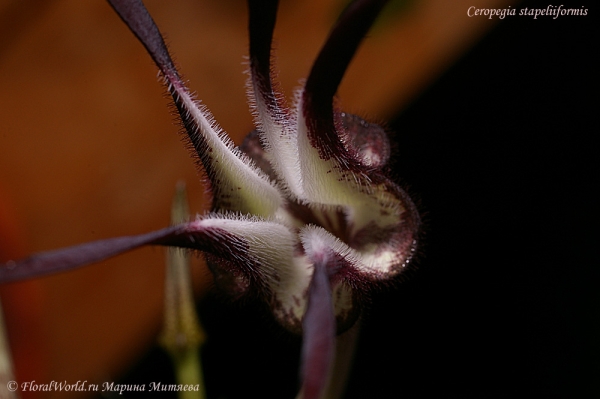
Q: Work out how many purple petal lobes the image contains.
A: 5